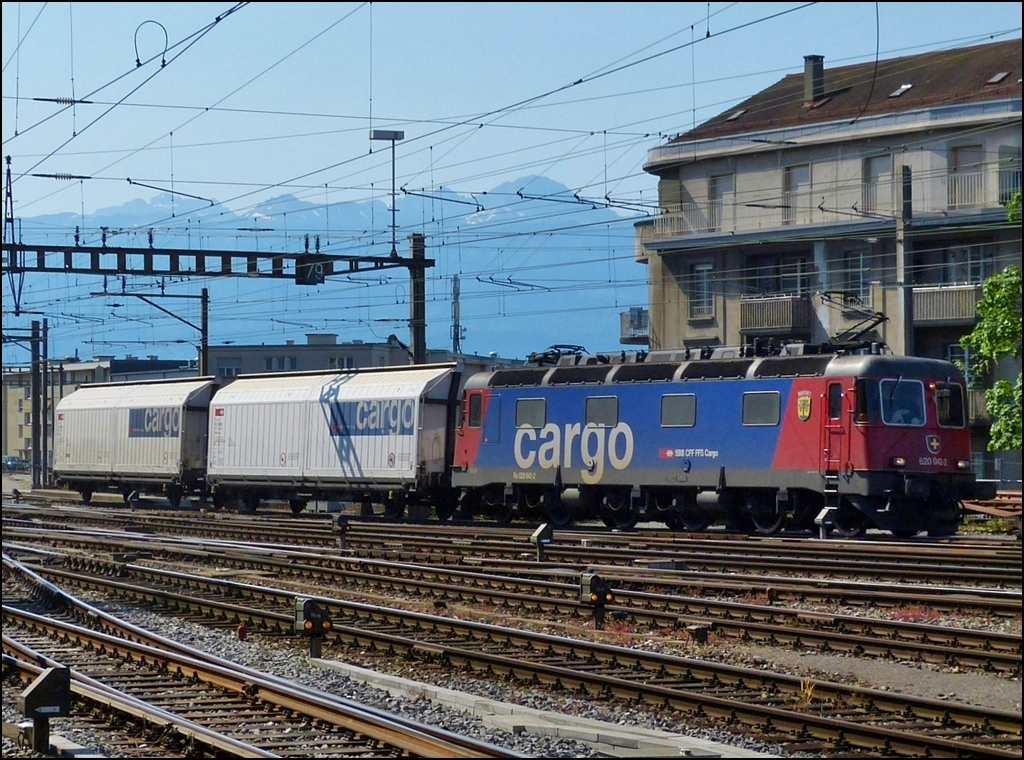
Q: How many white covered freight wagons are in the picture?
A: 2